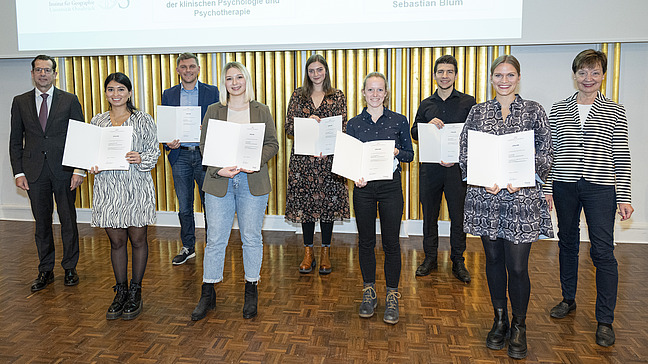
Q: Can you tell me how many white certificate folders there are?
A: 7